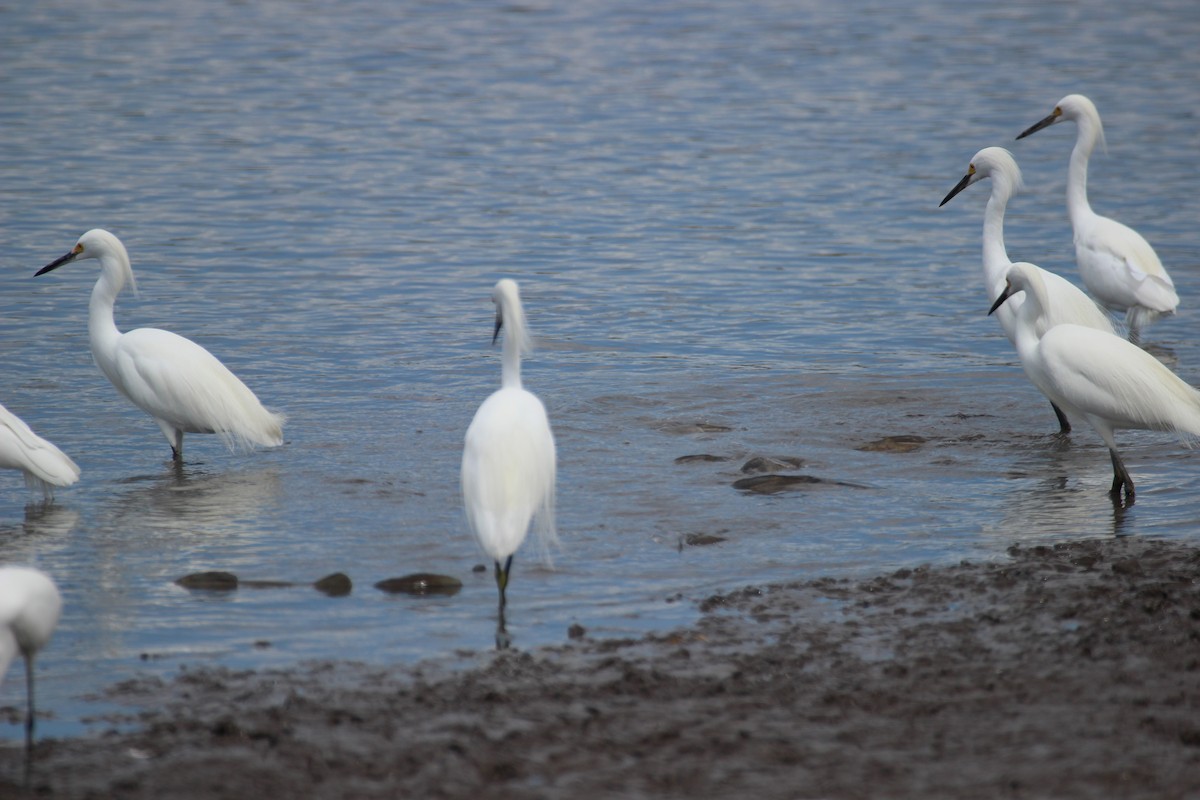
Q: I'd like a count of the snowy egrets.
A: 7